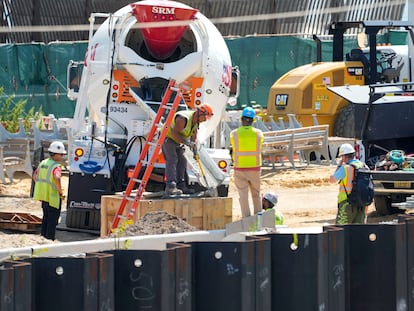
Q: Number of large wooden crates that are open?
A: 1